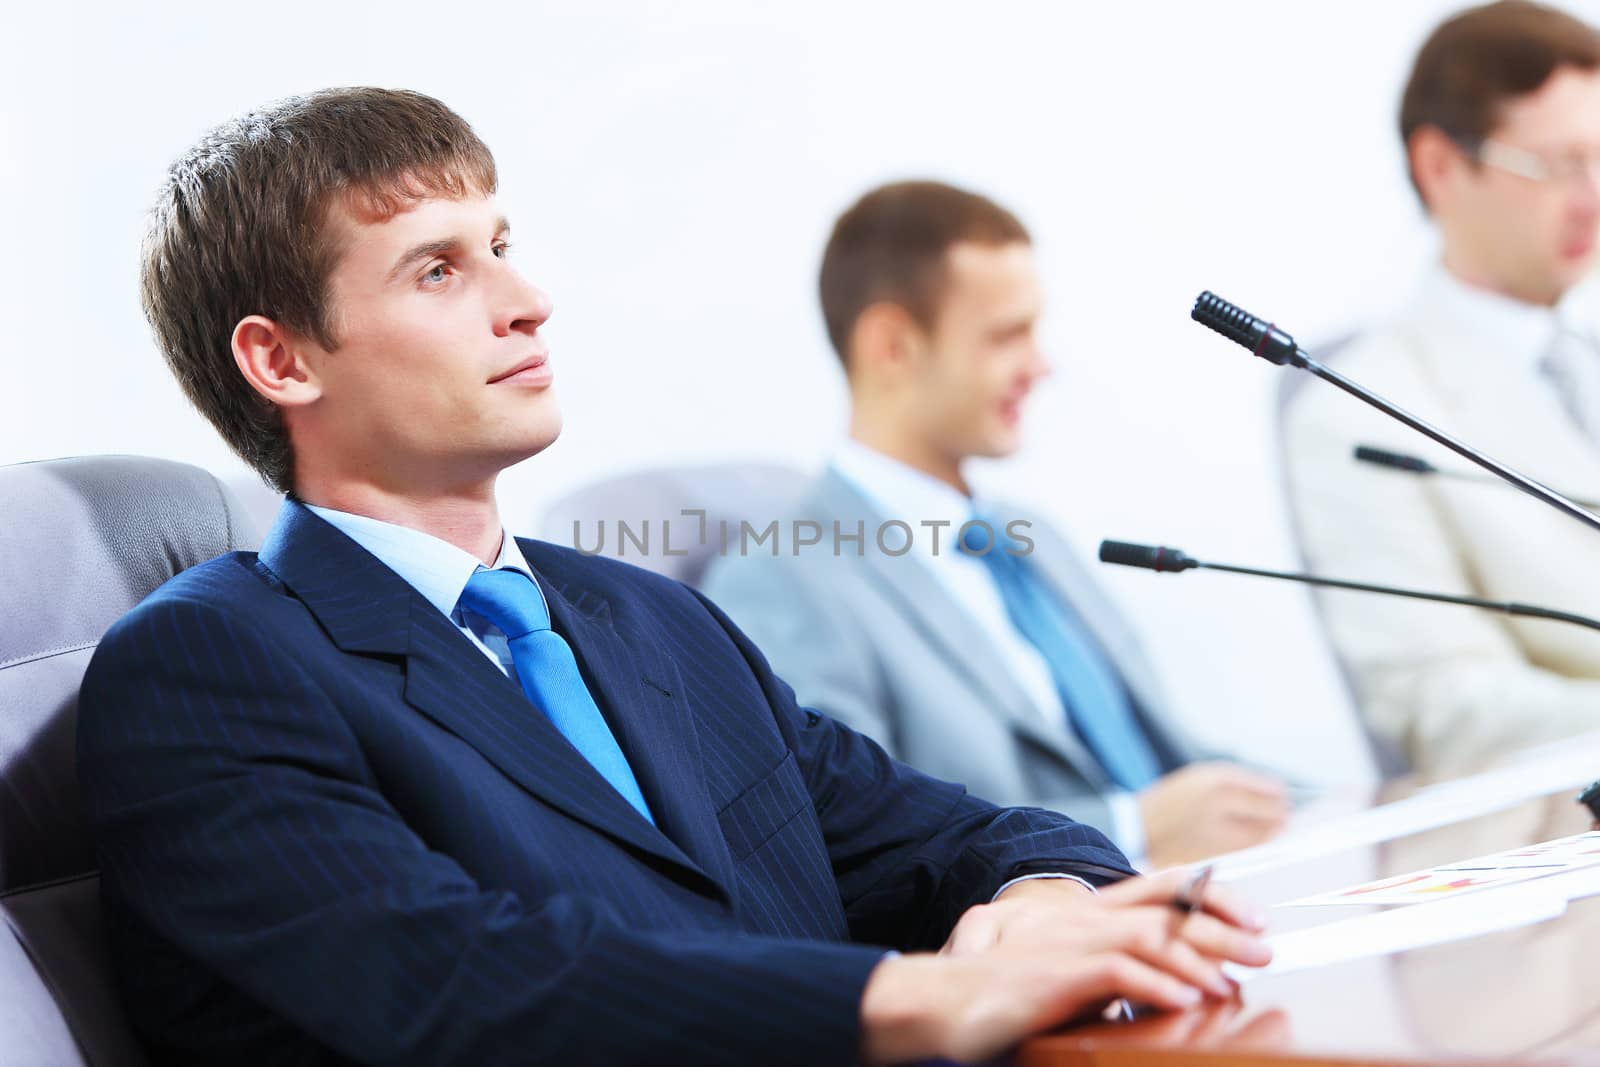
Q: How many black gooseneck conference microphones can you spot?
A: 3